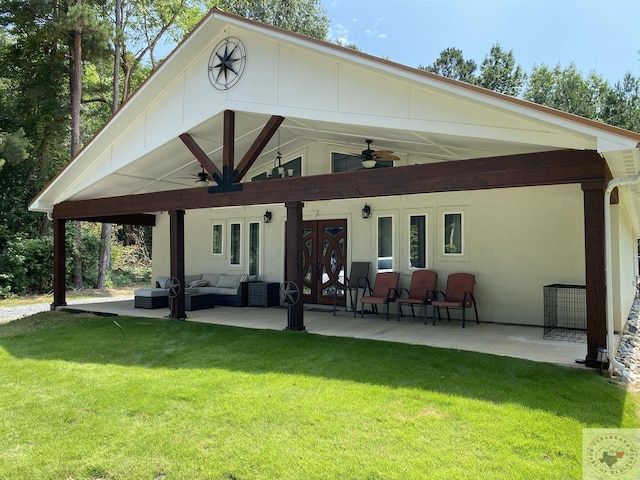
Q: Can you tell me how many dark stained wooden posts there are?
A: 4